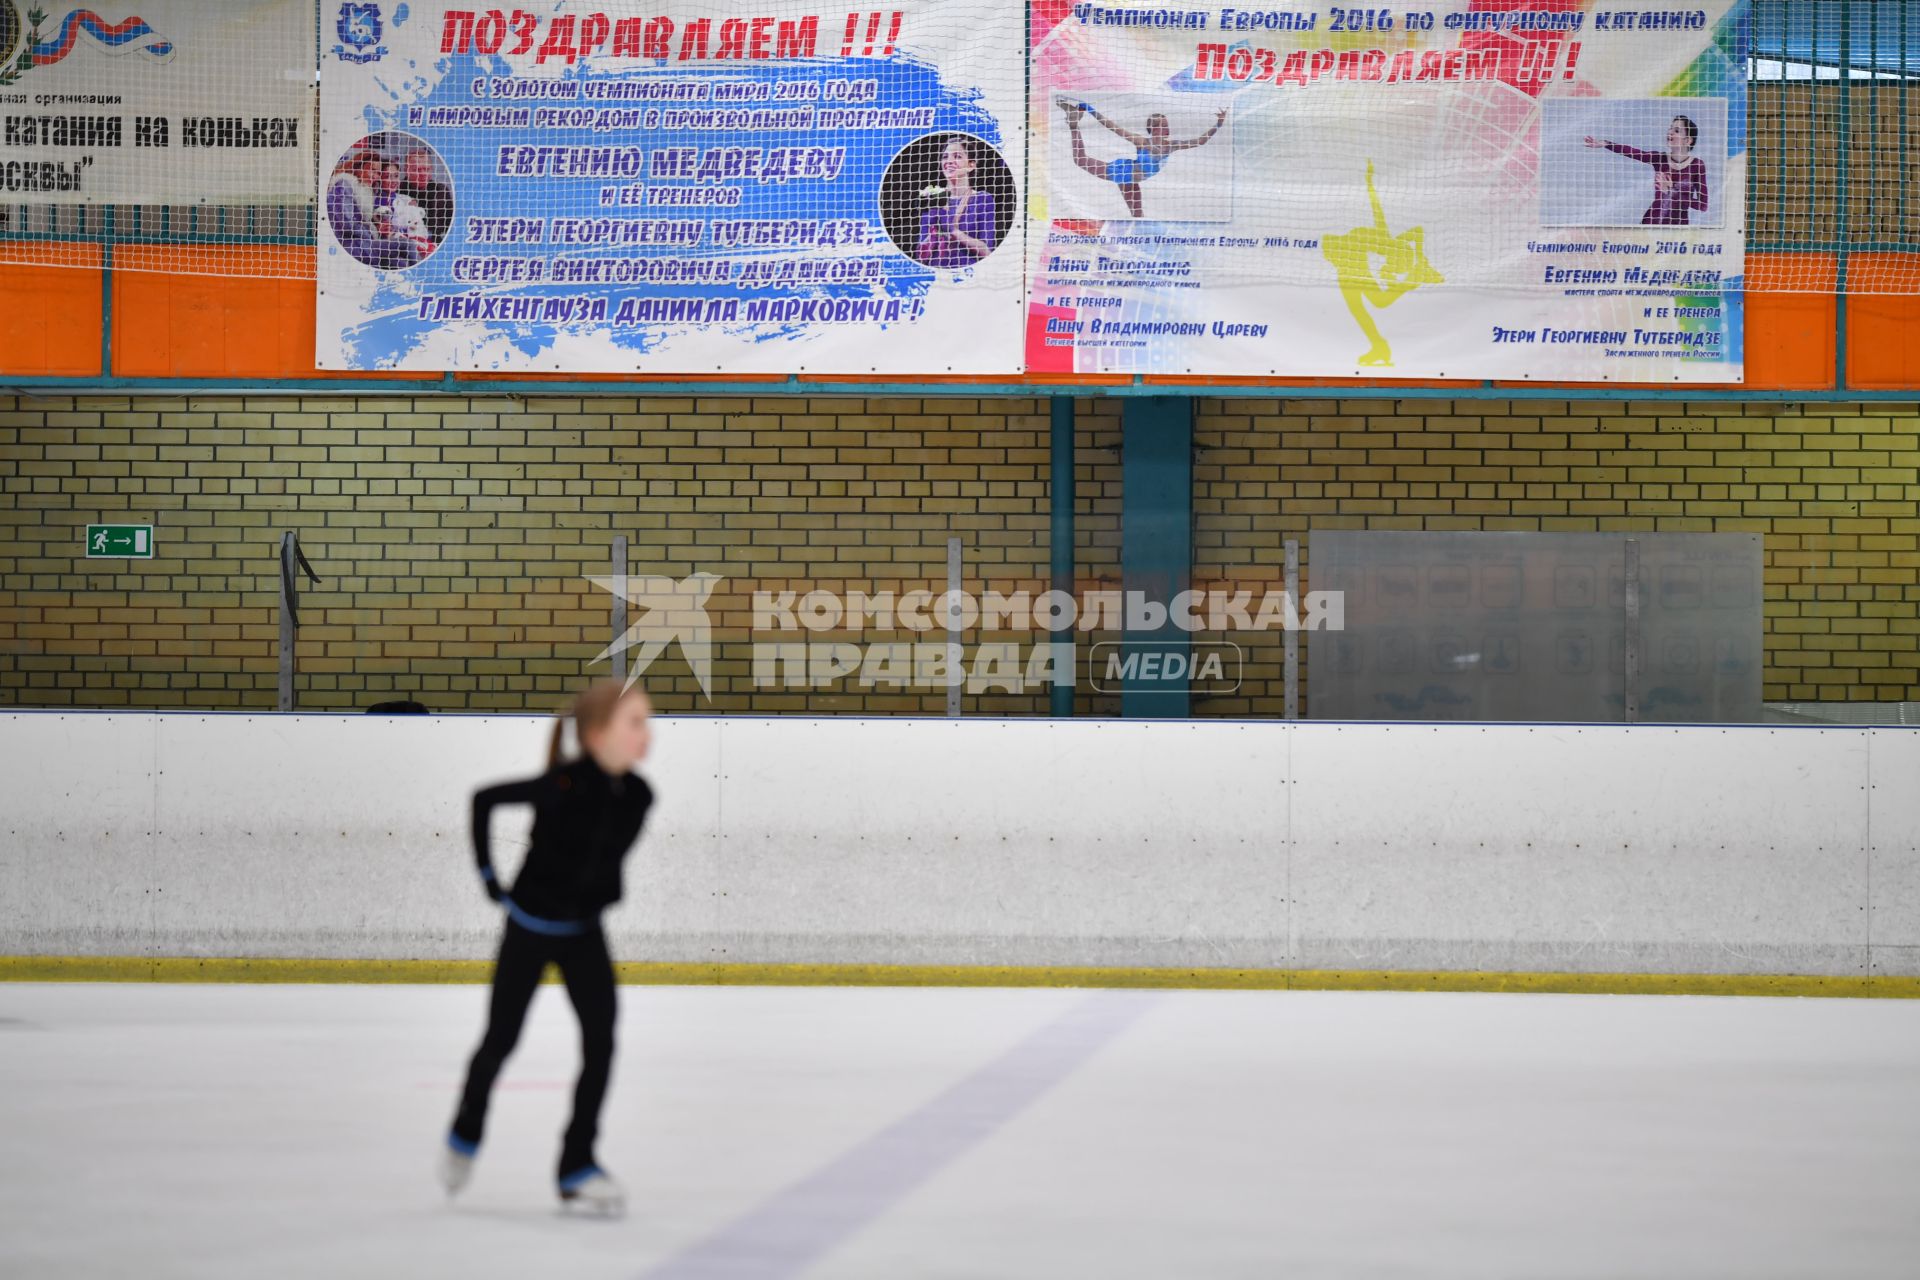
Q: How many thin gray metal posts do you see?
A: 5